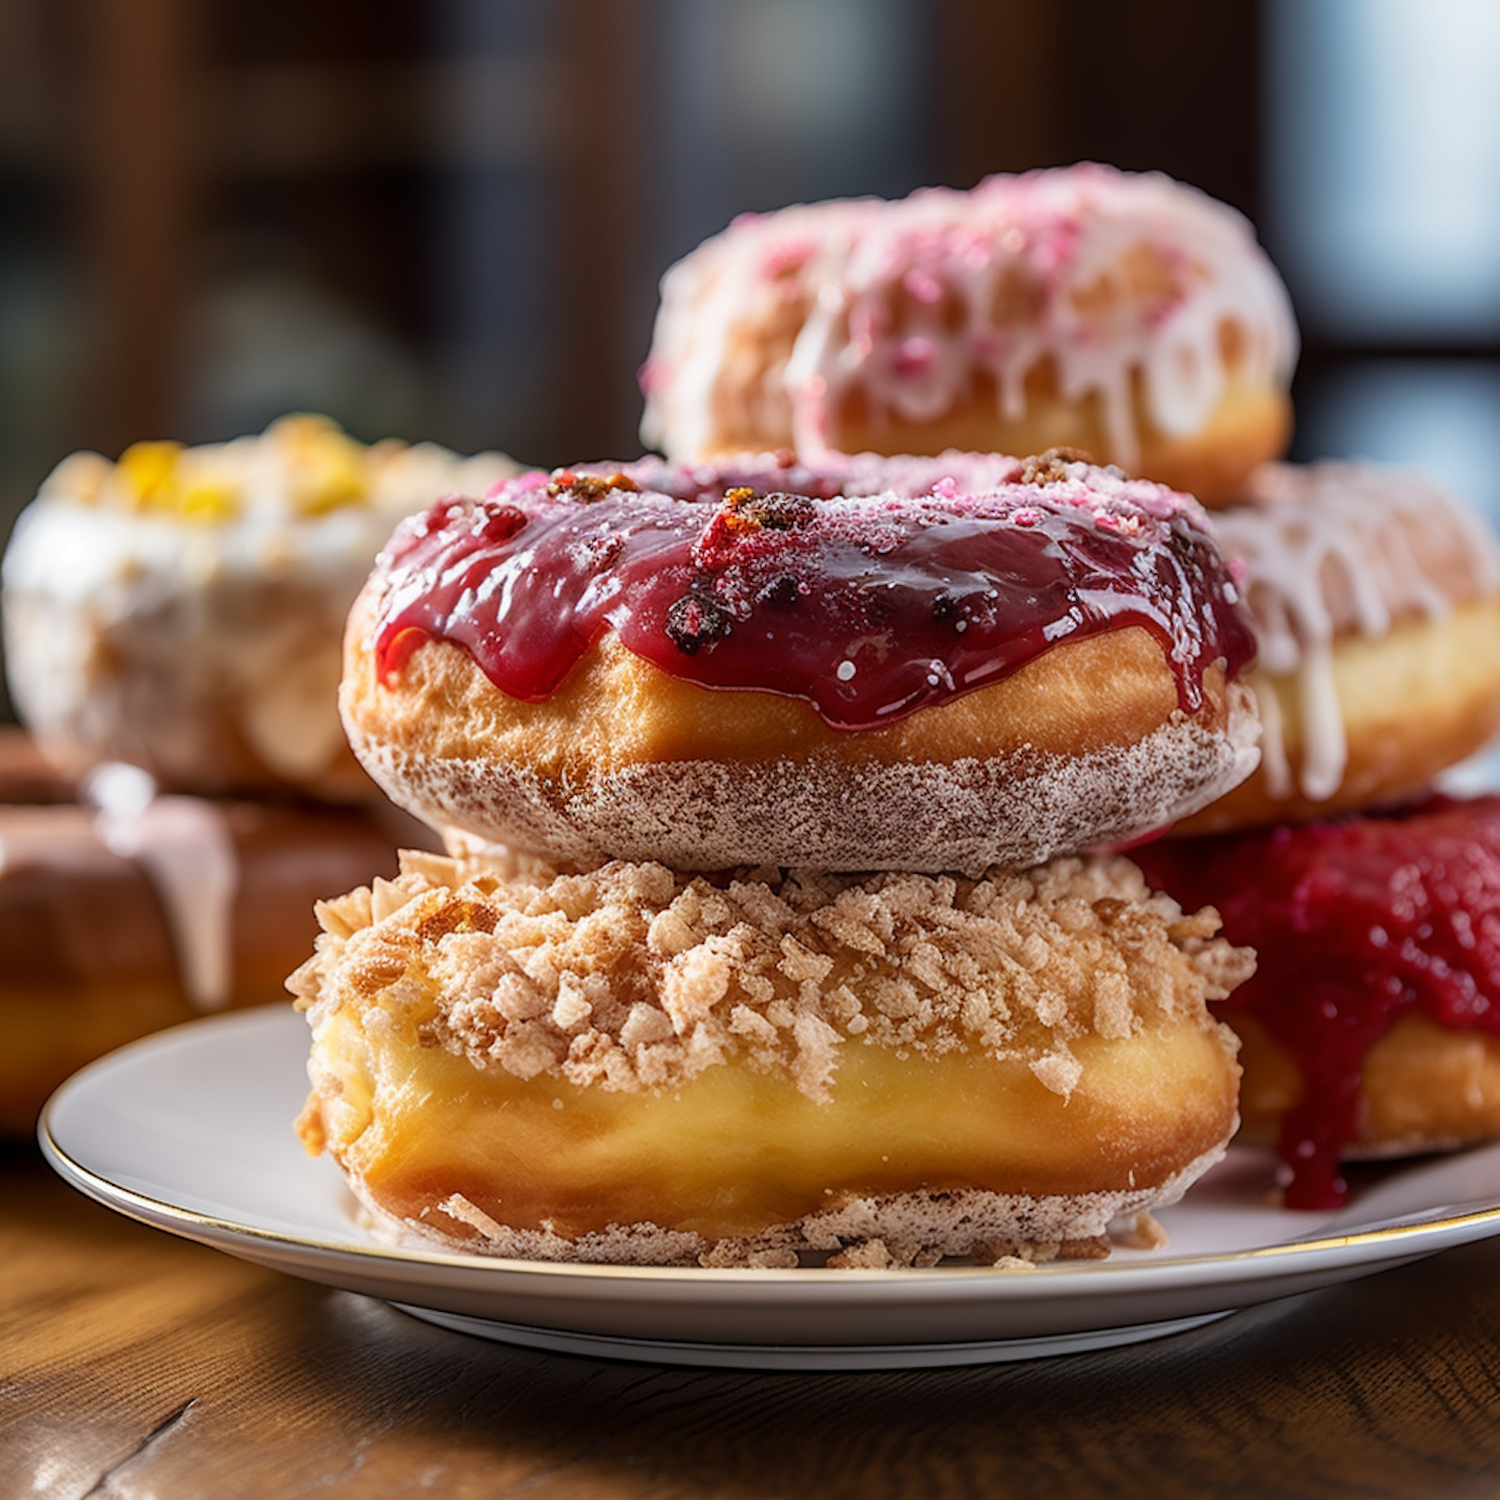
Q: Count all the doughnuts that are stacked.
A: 7